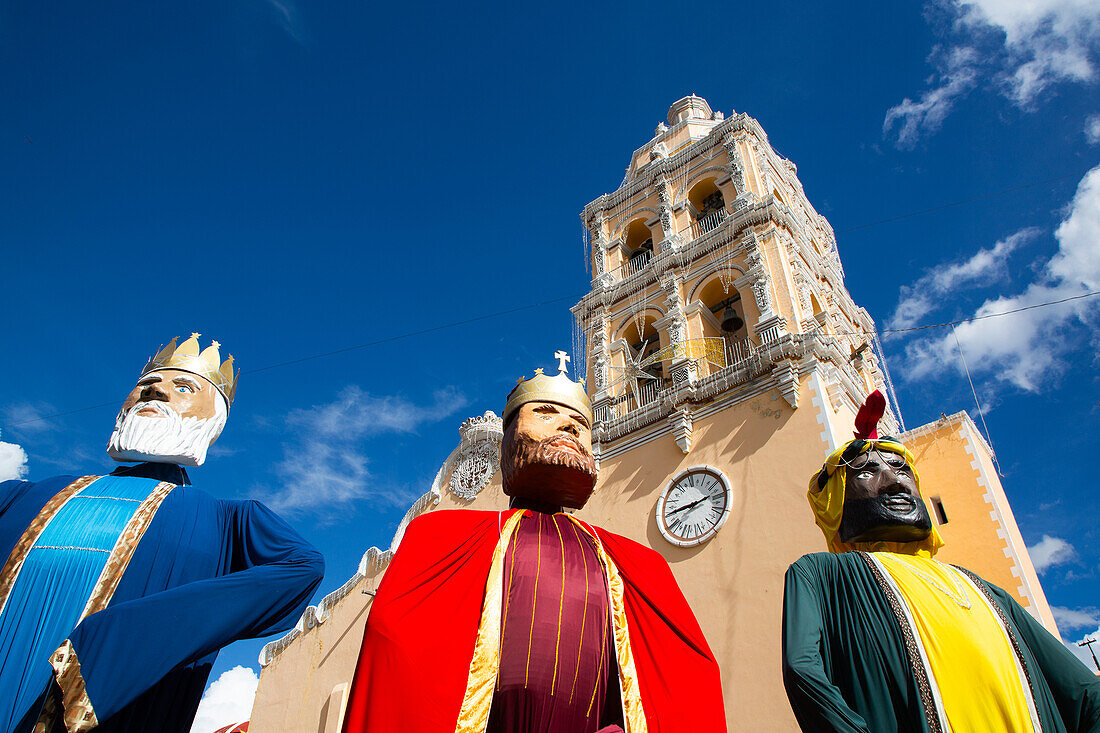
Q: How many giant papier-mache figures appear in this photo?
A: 3